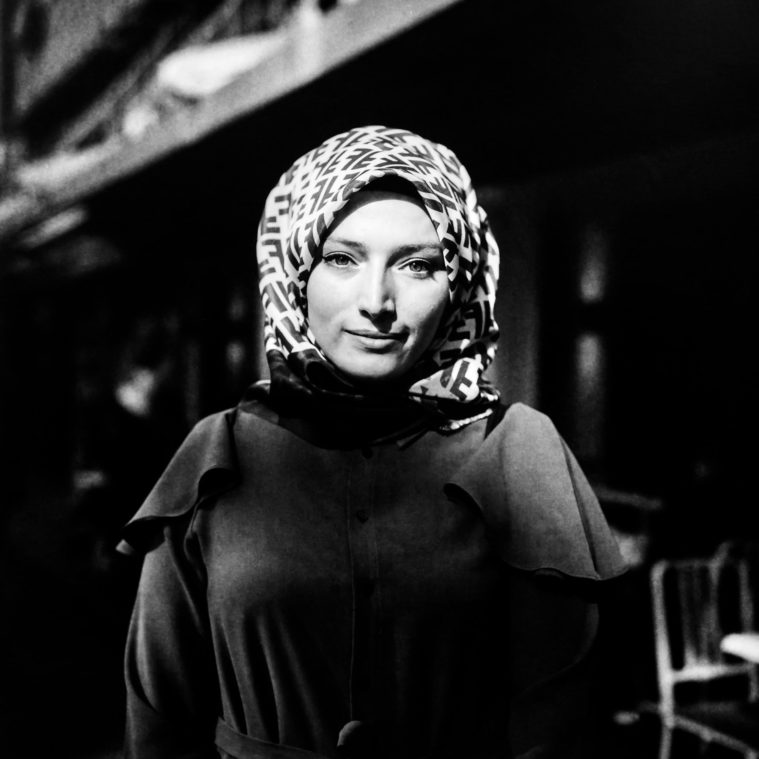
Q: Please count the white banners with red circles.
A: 0